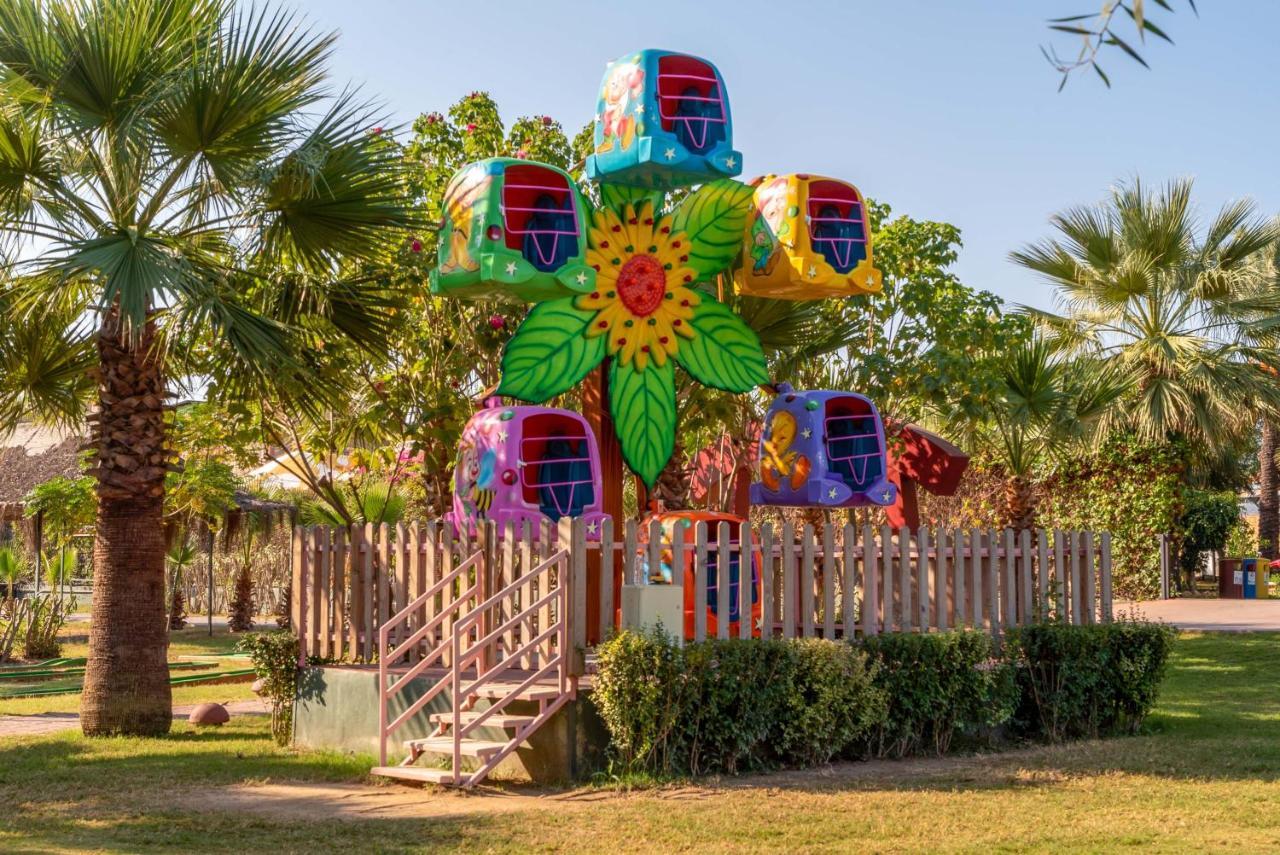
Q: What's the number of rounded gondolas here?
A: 6